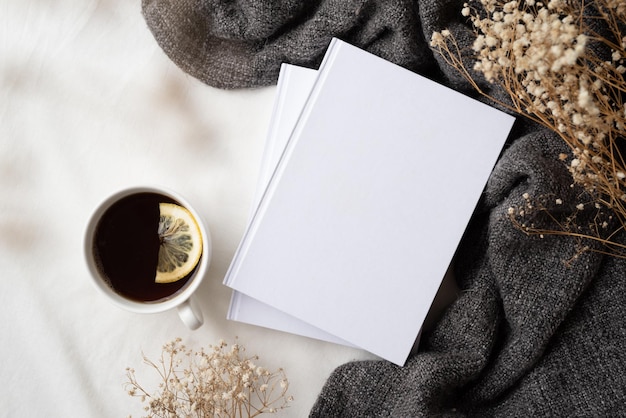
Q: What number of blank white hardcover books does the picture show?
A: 2